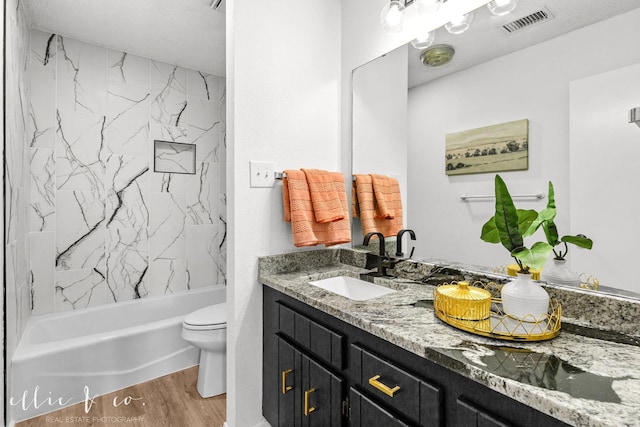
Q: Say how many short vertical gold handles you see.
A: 2